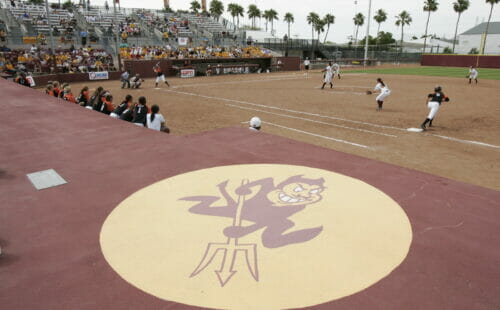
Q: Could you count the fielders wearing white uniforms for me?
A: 4